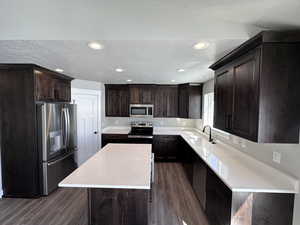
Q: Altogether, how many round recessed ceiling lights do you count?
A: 7